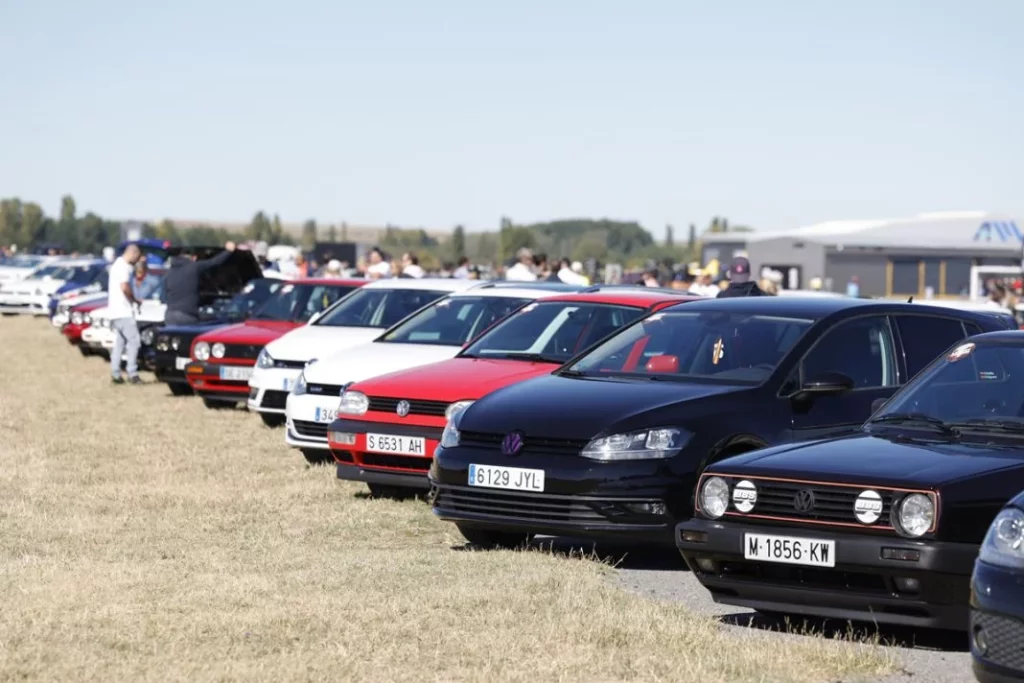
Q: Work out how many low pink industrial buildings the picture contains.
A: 0